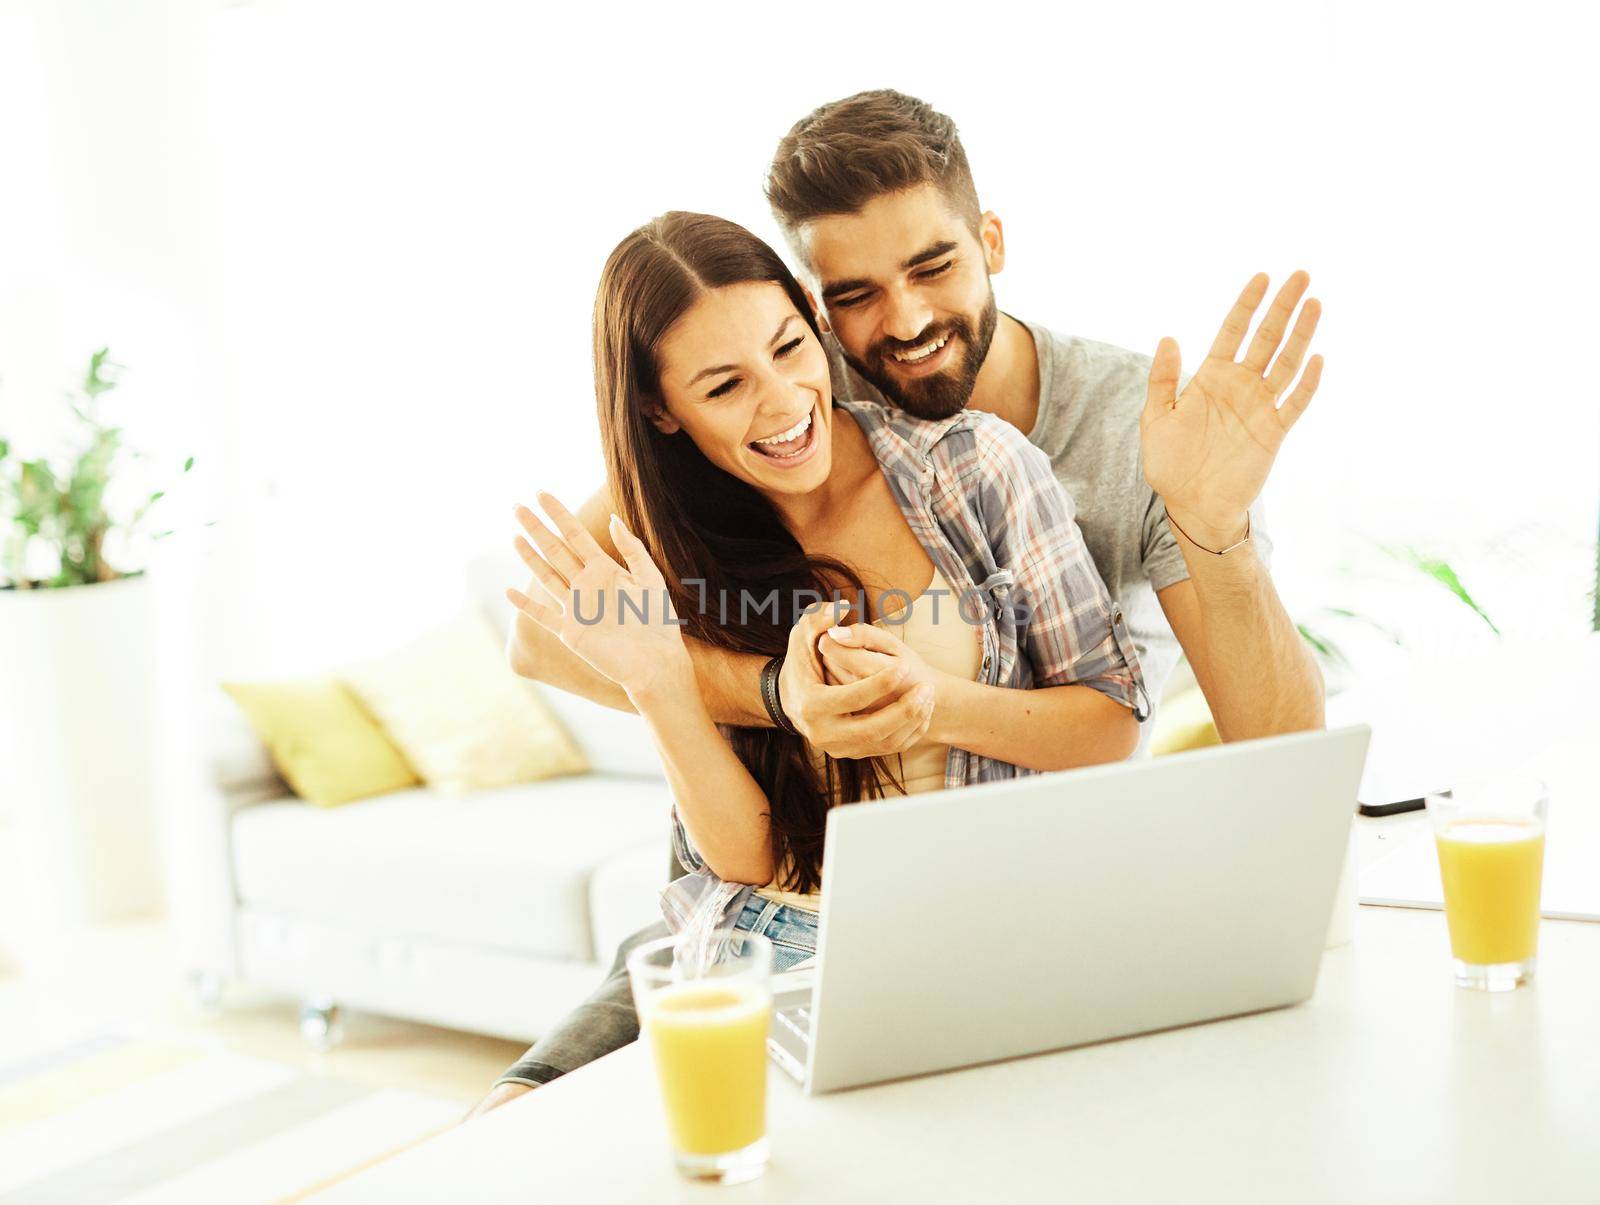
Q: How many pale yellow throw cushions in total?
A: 2